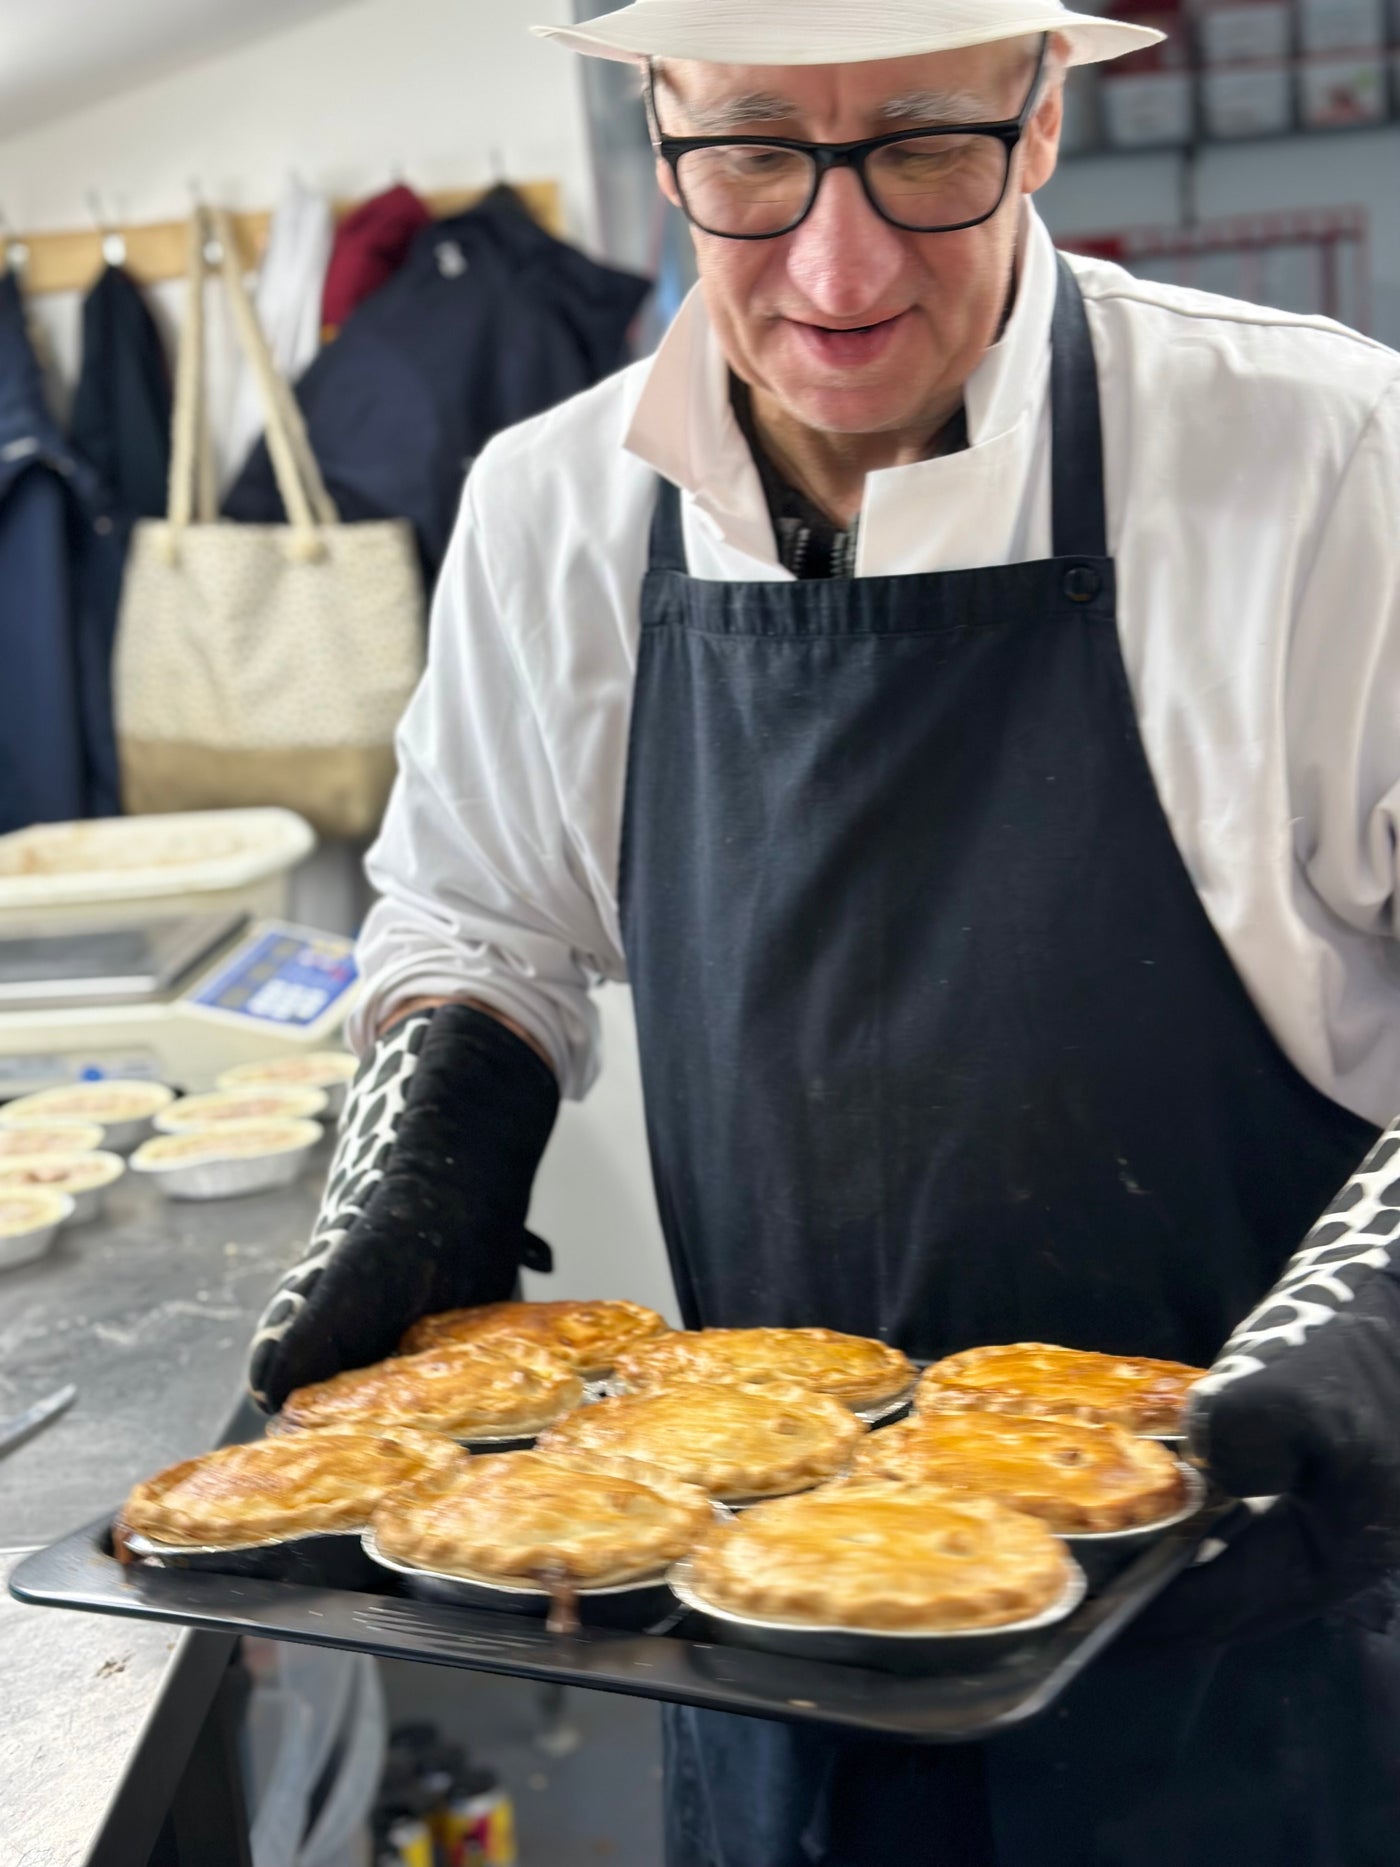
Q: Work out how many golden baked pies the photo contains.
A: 9